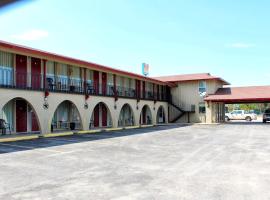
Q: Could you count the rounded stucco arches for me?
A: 6